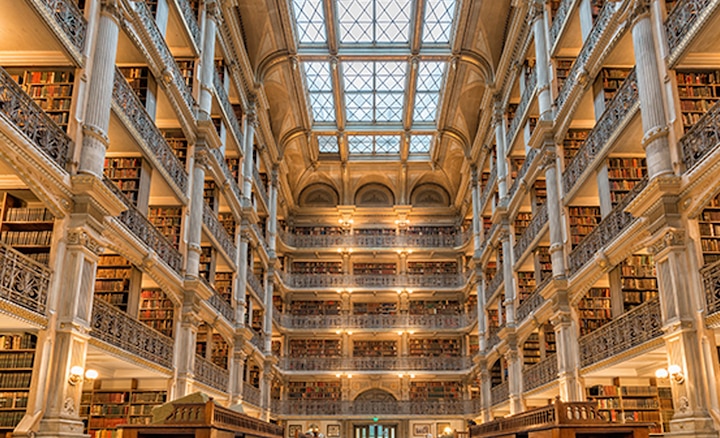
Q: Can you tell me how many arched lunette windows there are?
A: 3